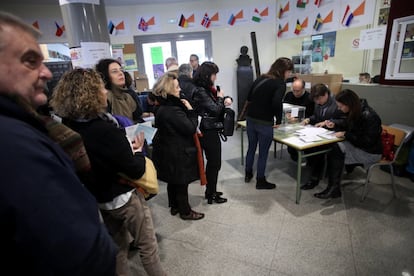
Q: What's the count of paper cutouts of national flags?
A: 14